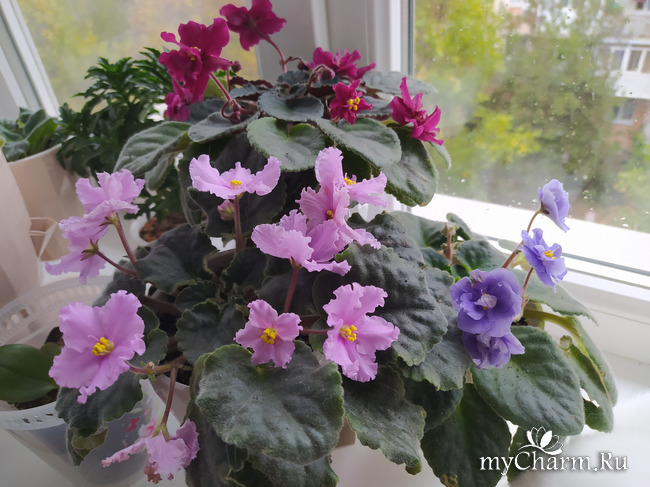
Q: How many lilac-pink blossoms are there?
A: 10